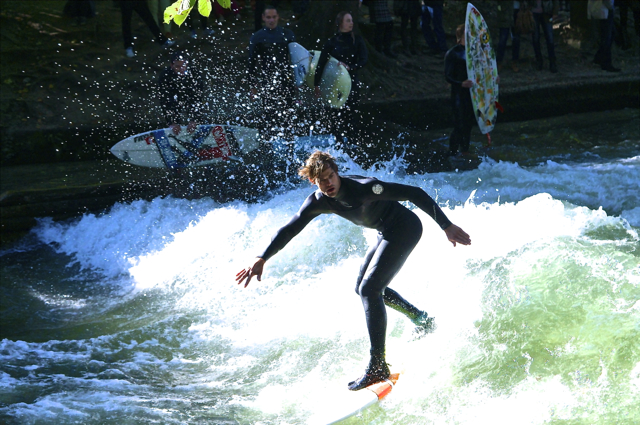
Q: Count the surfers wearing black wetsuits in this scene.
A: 5